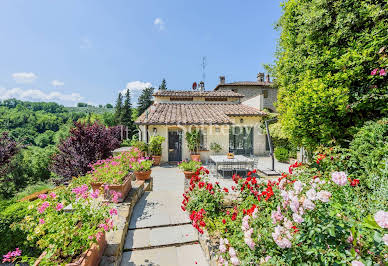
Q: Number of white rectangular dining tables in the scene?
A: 1